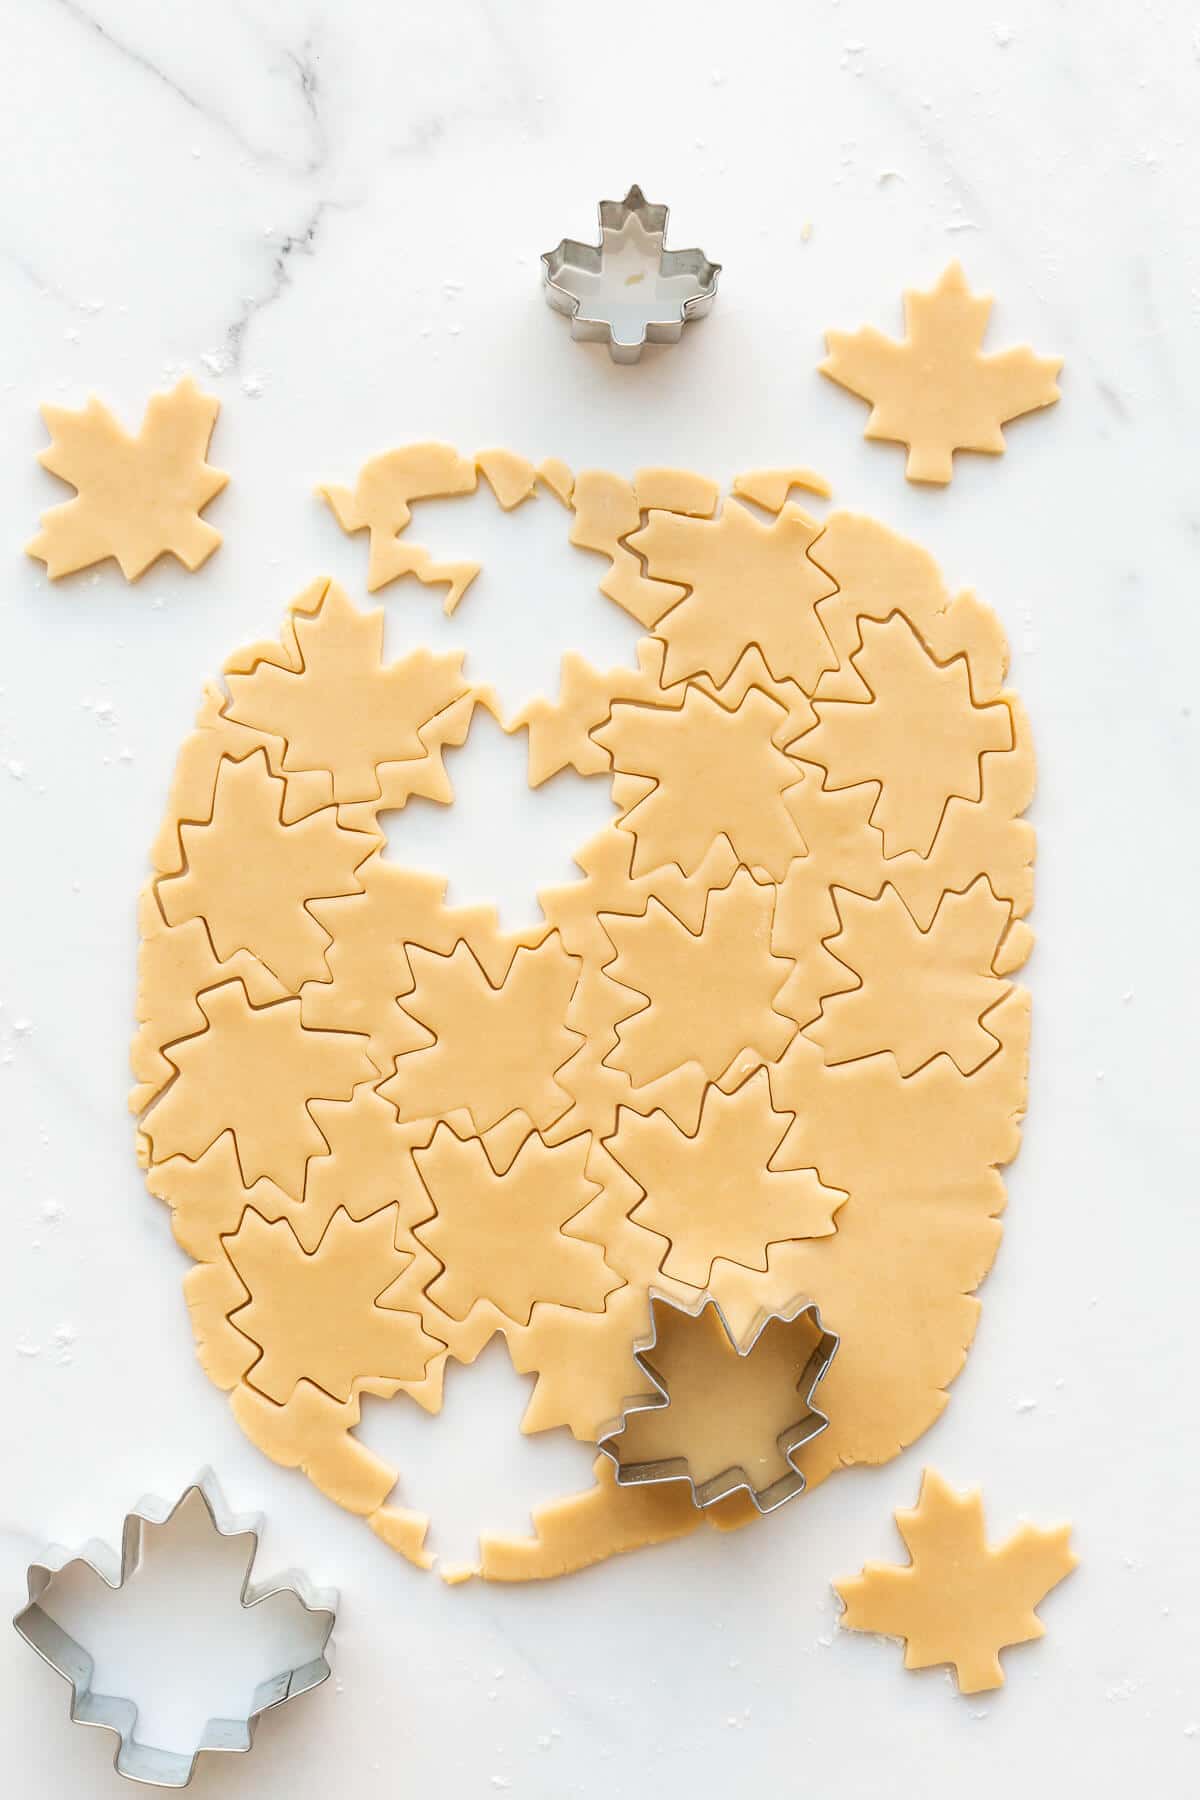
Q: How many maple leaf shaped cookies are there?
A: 15